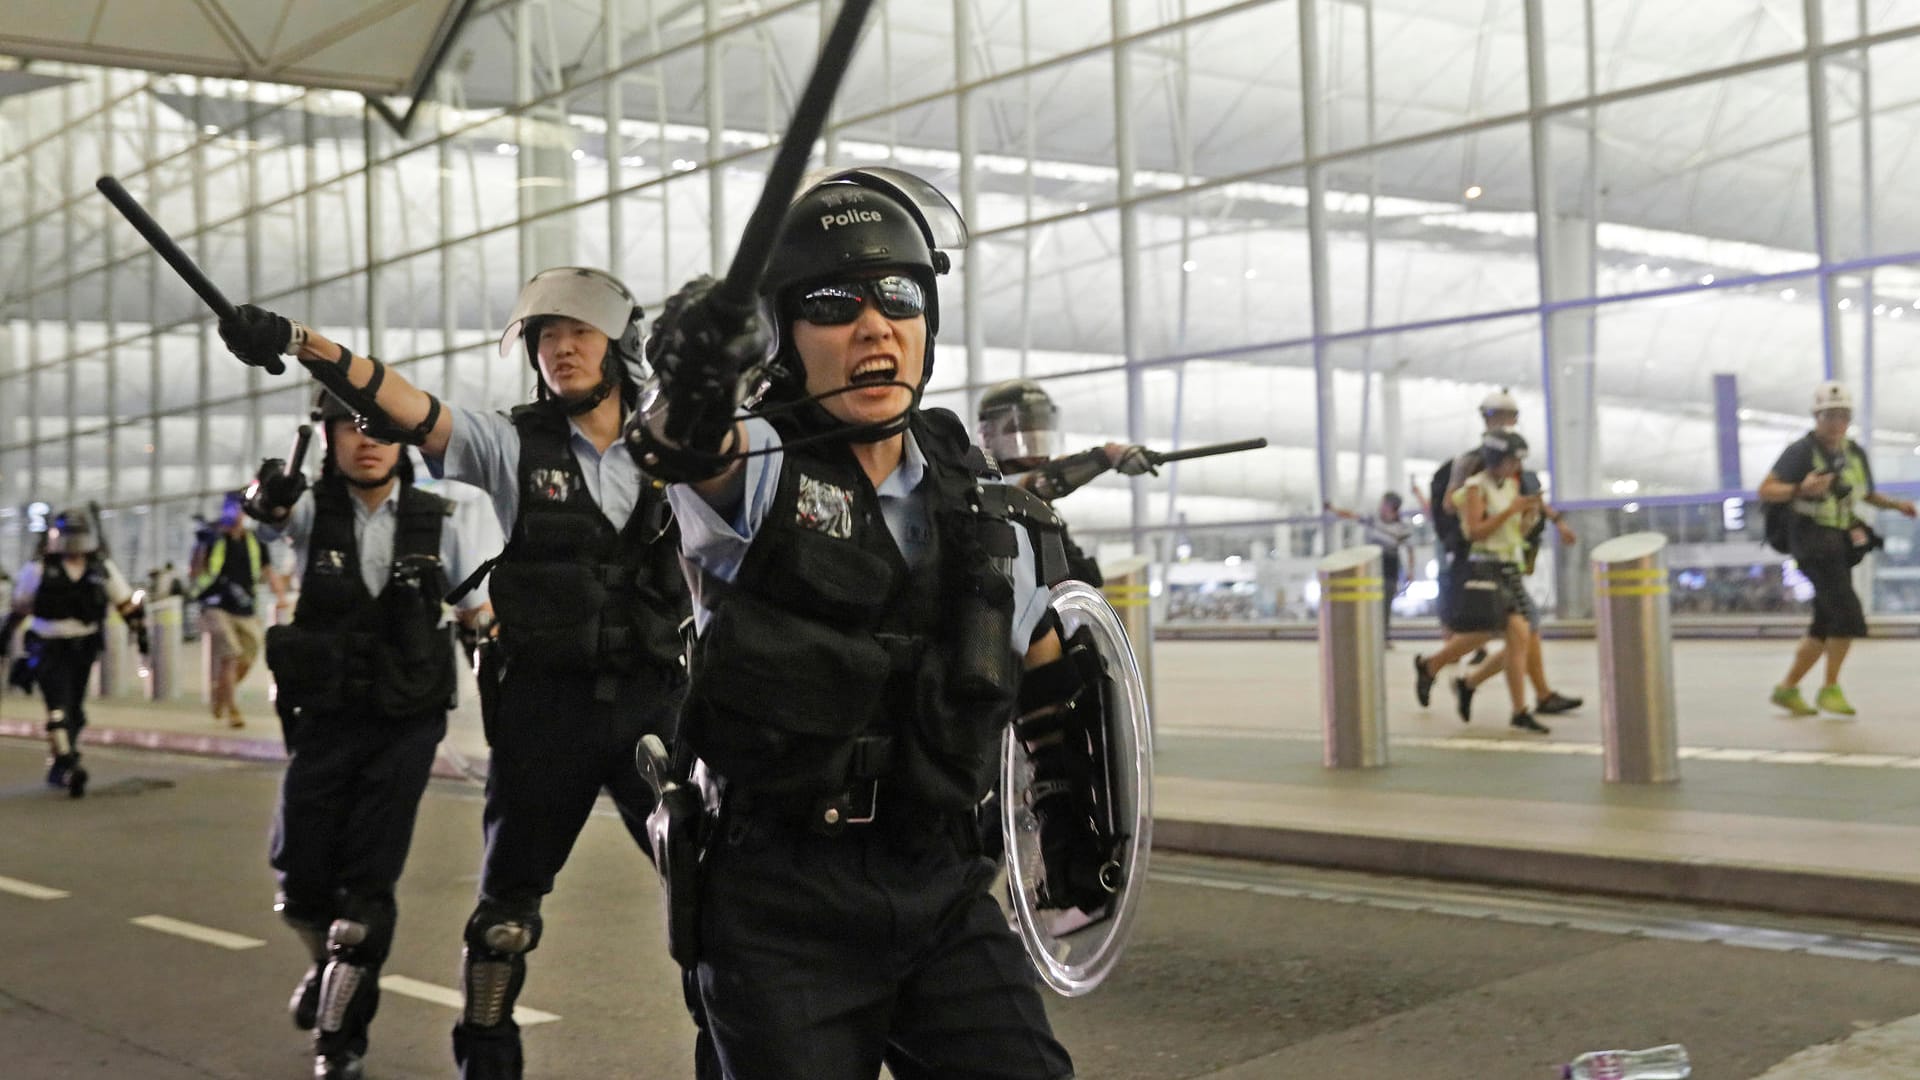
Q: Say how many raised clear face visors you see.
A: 2